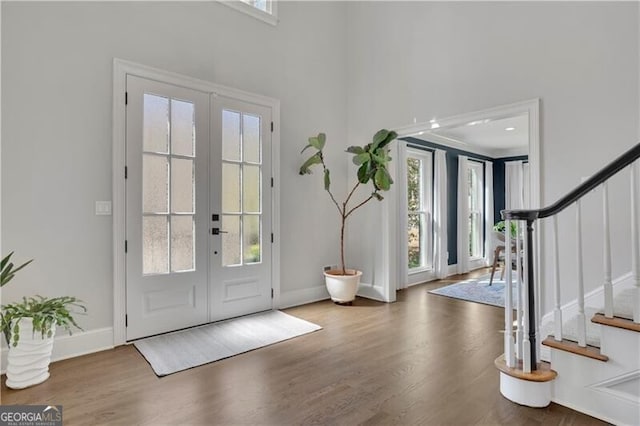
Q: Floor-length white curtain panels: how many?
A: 5